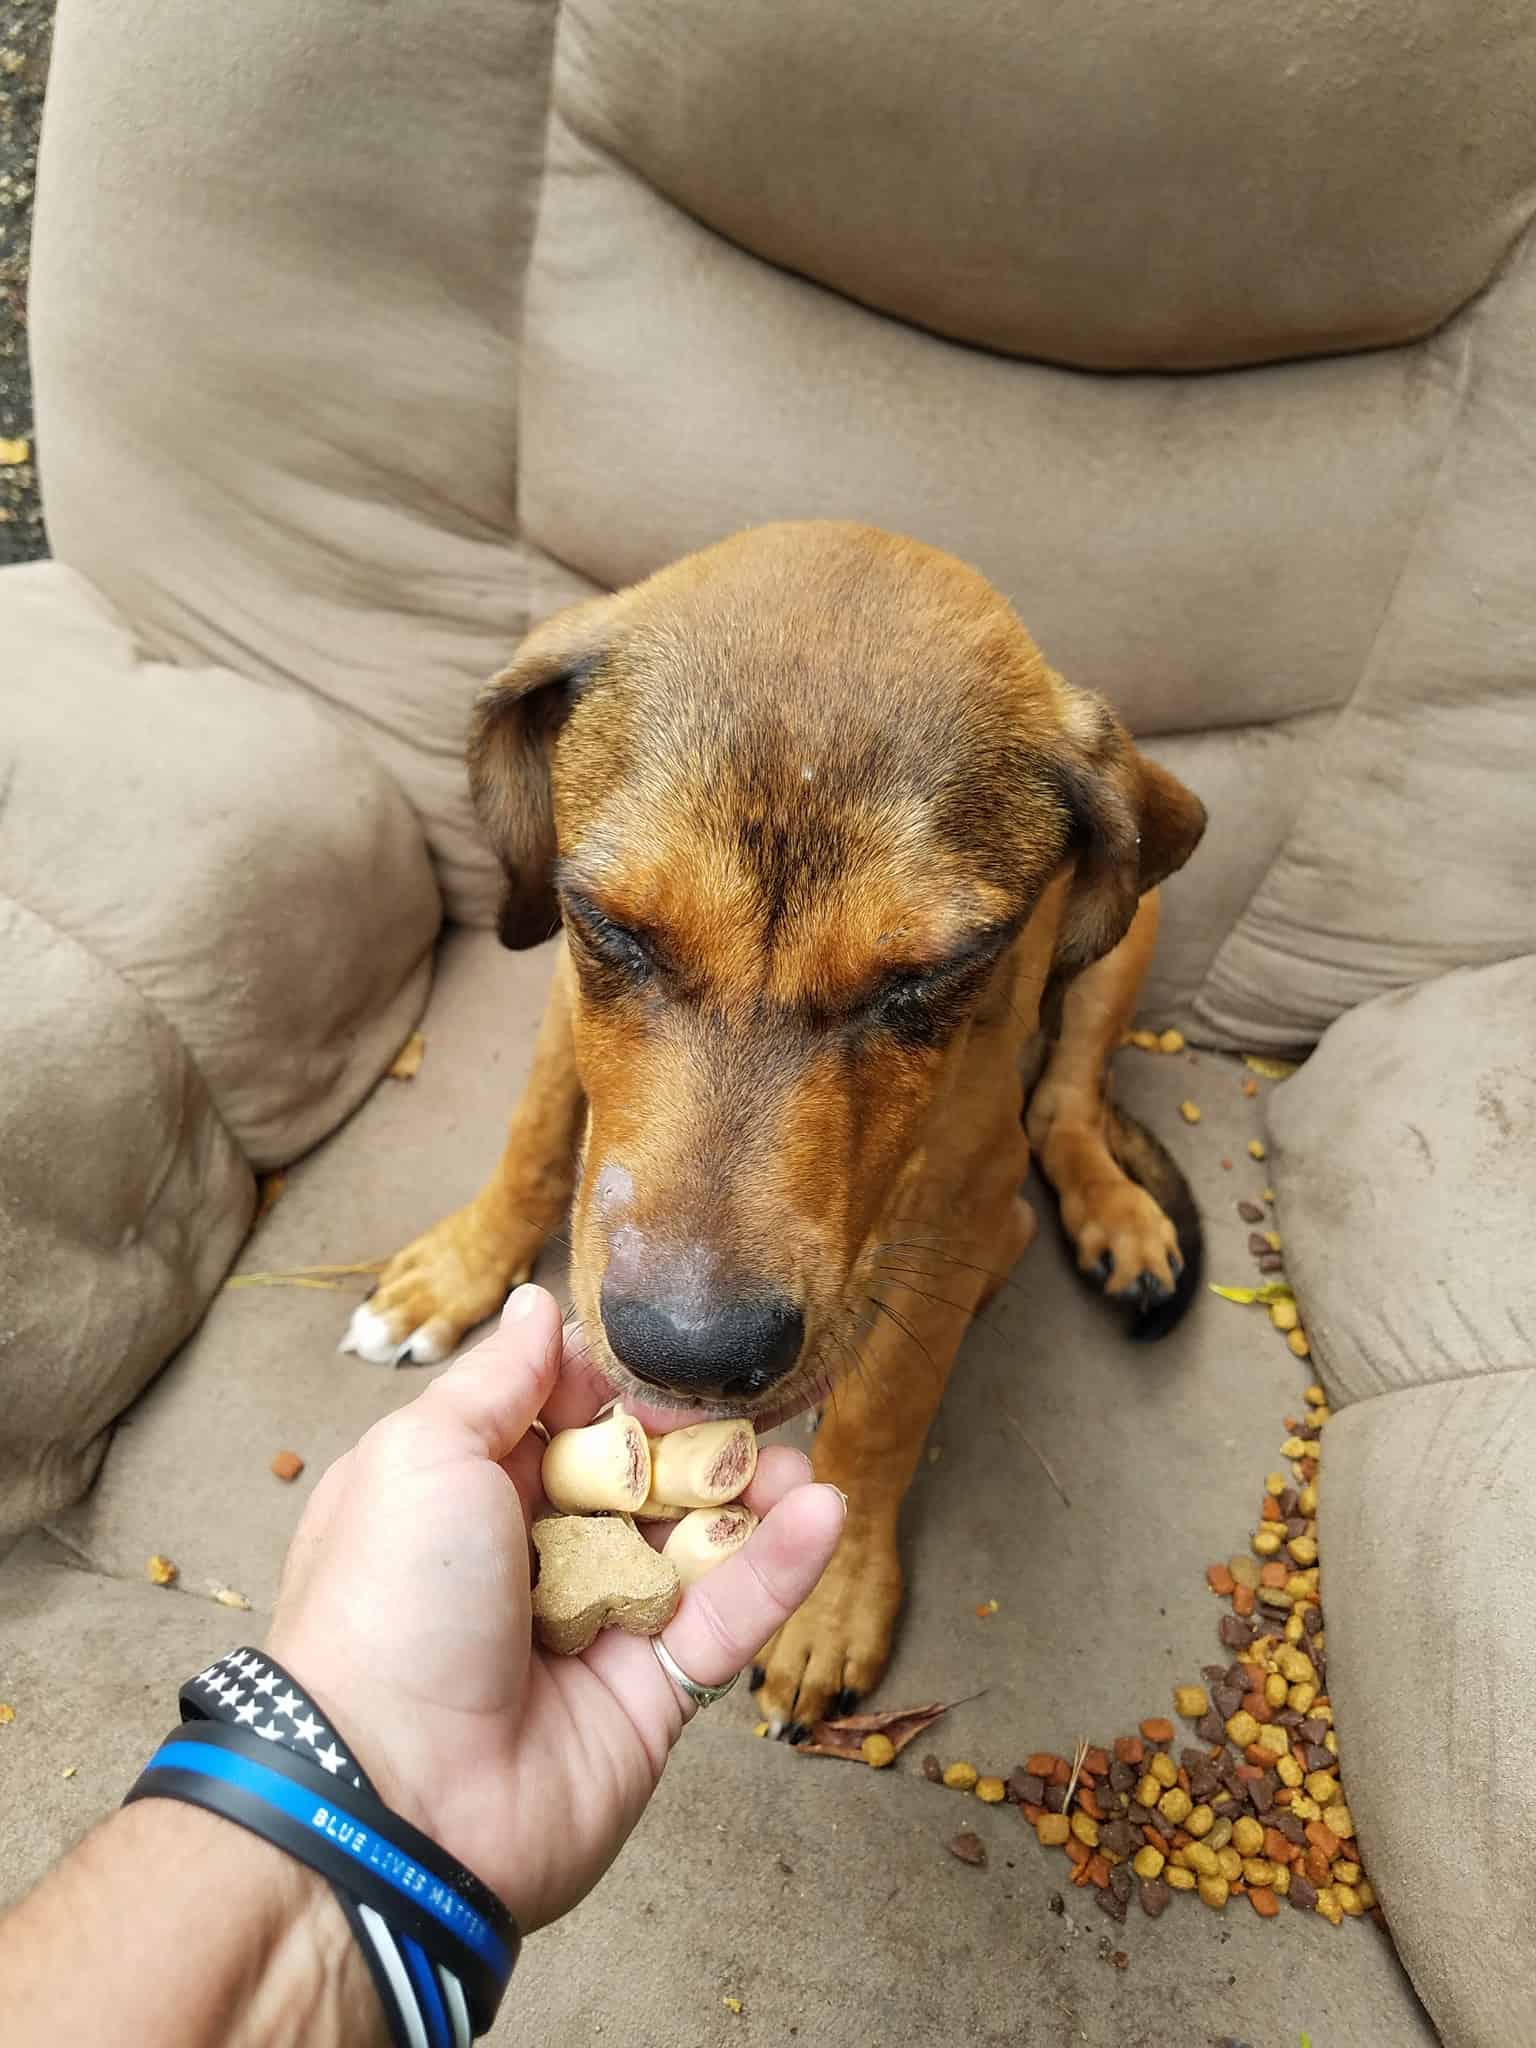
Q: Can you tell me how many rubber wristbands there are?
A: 2